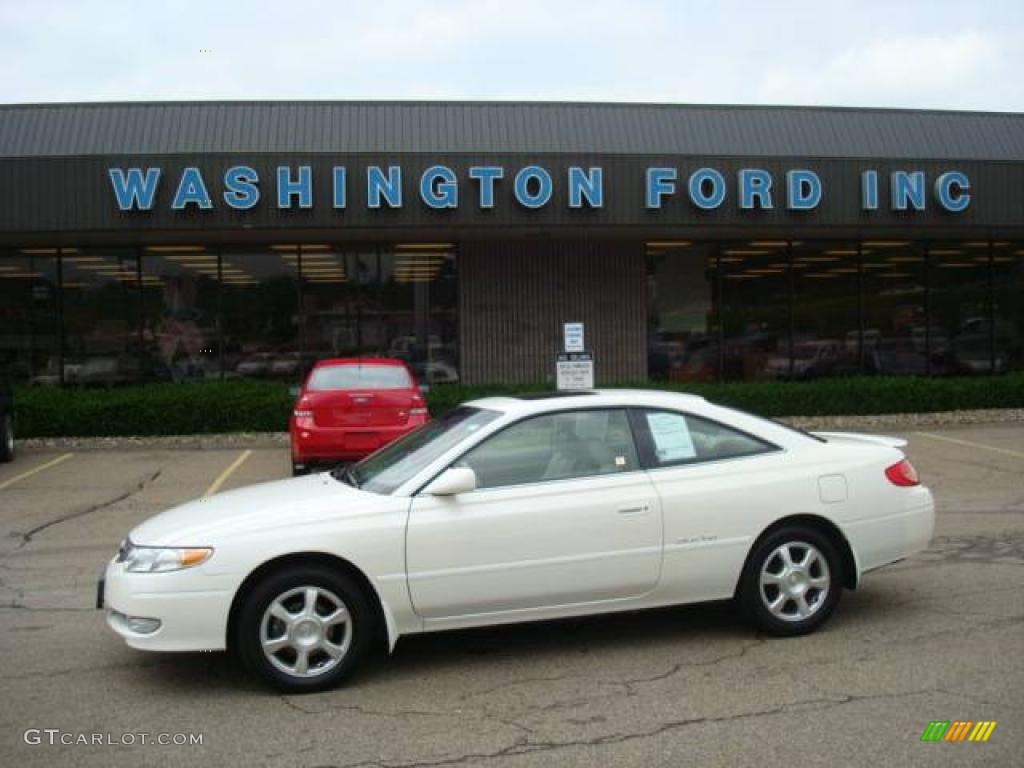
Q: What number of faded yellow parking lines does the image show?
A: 3